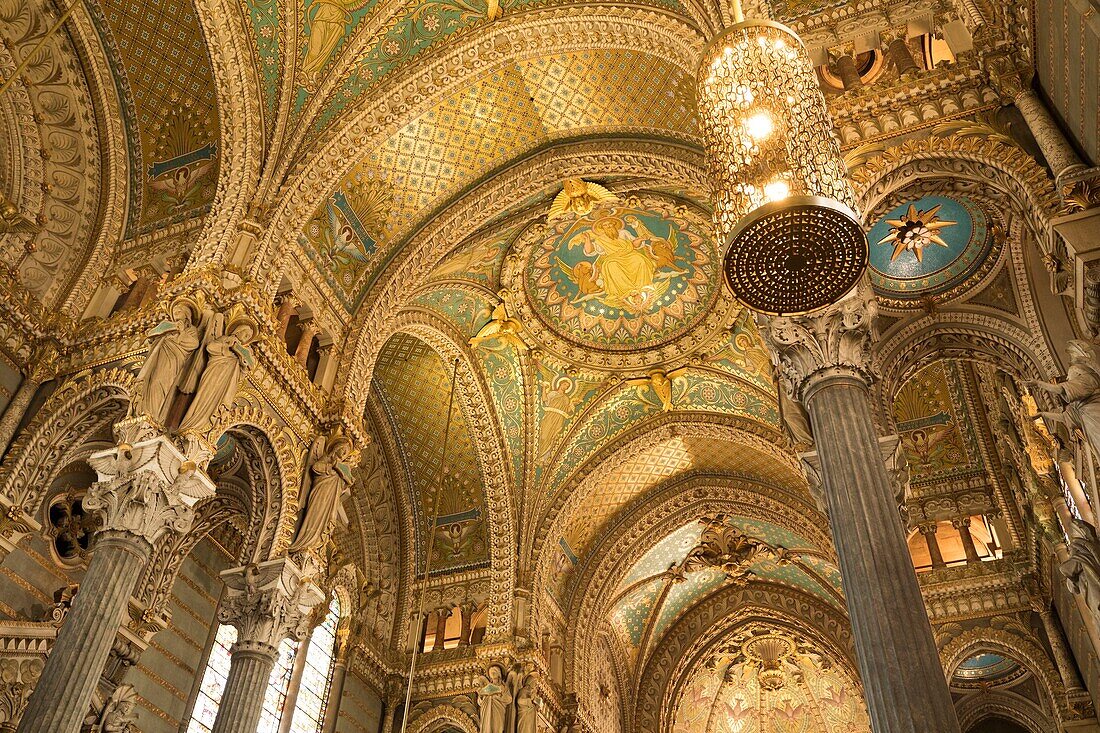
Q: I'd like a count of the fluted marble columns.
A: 3